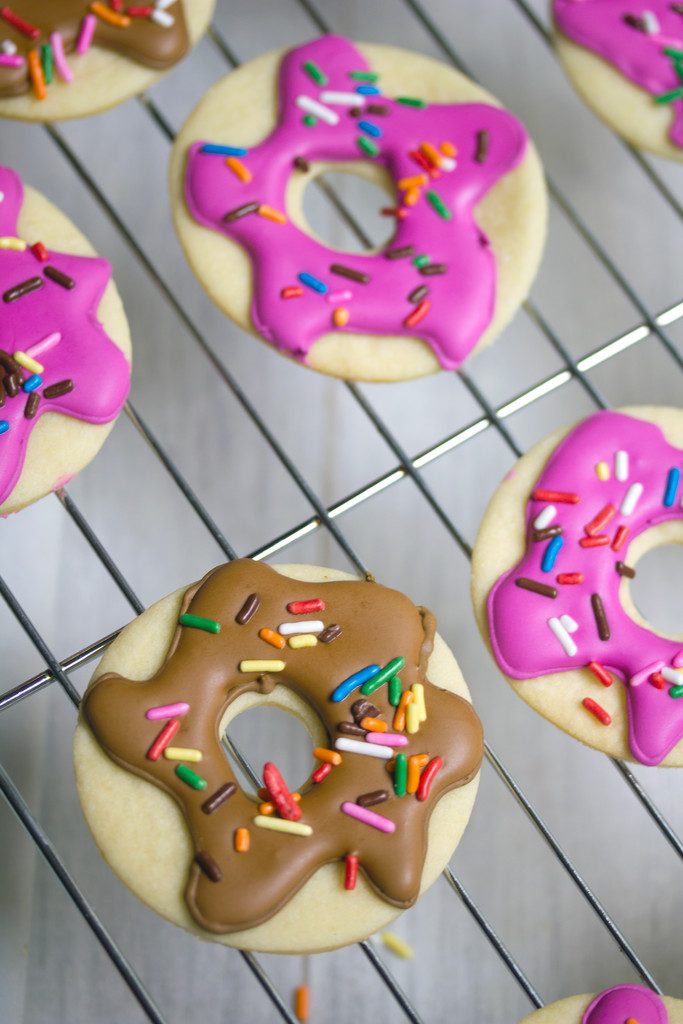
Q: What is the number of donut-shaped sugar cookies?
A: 7